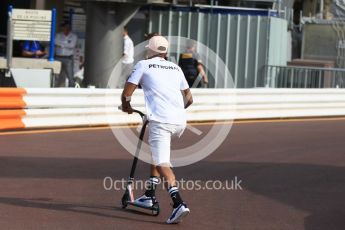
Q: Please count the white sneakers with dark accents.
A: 2